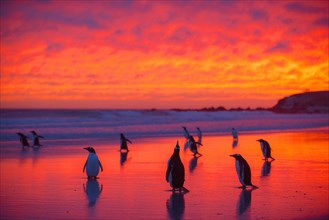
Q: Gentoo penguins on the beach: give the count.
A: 11